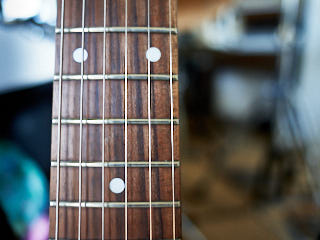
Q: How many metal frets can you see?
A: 5